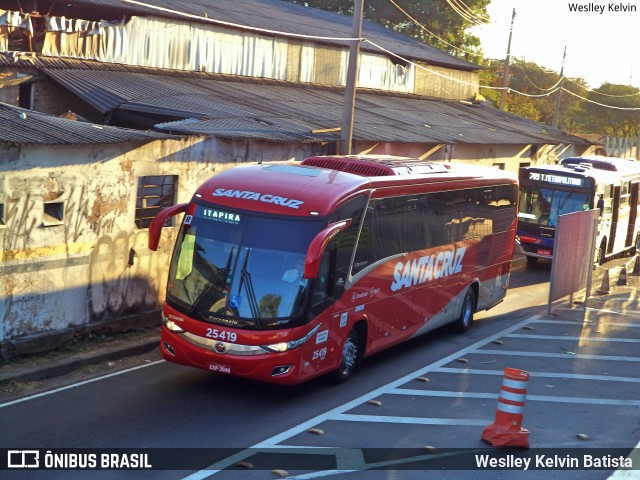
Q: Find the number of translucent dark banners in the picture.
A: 1